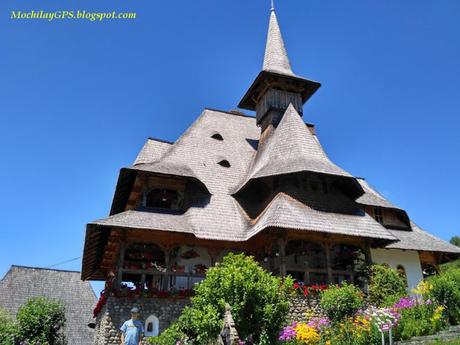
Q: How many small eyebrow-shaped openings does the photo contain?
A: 2